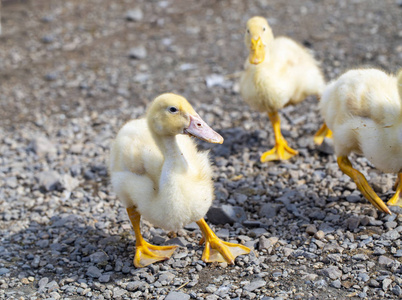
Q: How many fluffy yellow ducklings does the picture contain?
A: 3